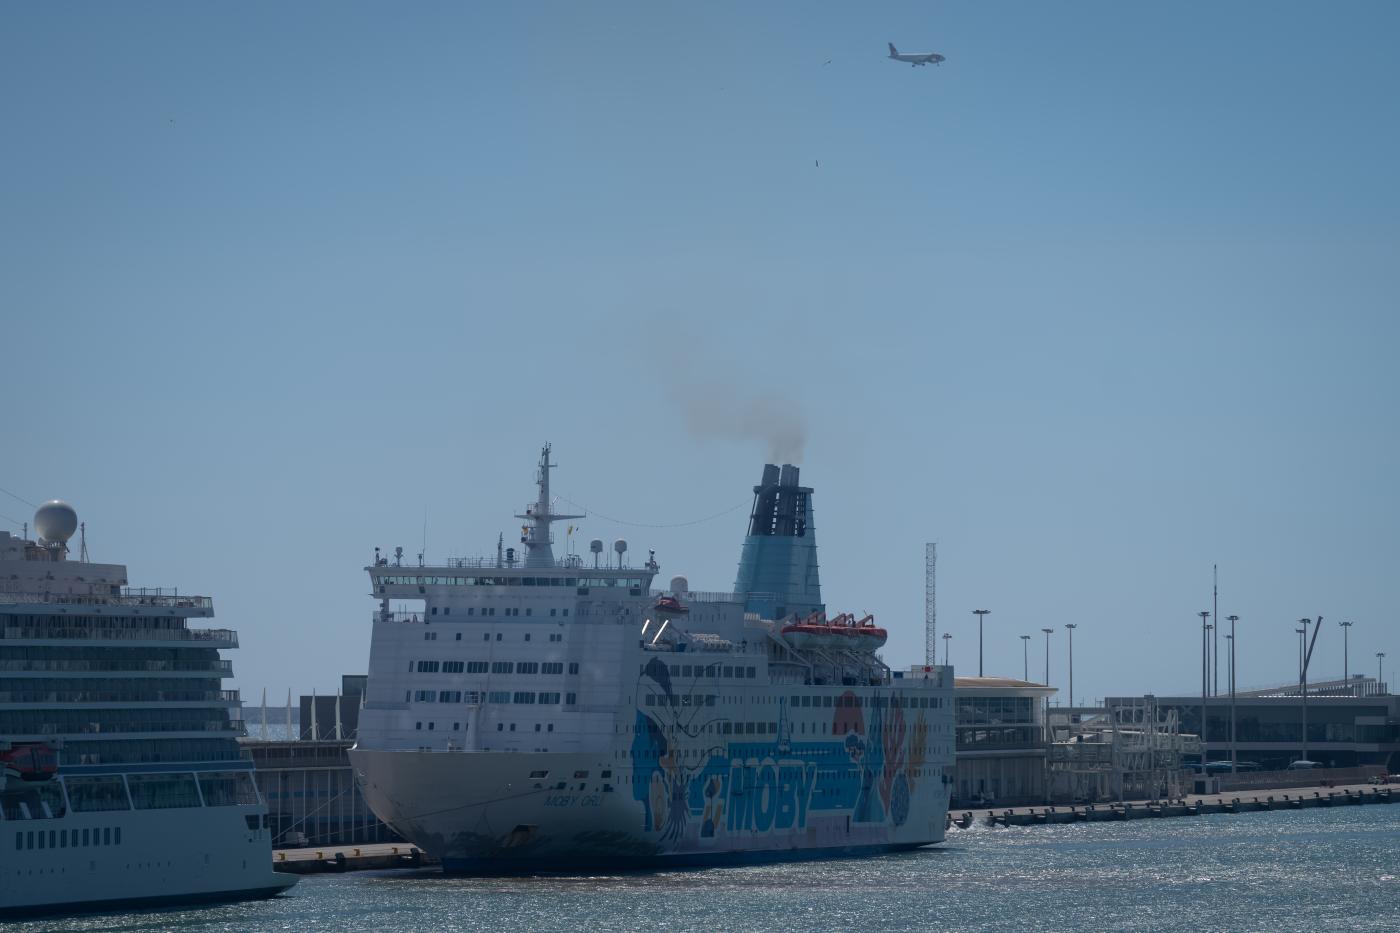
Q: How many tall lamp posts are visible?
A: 13